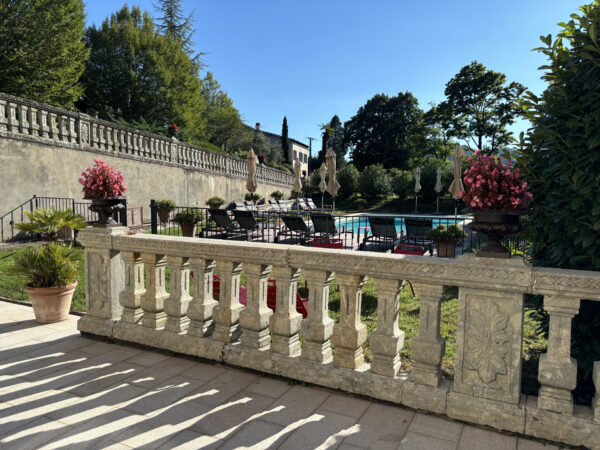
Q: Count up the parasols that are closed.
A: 7